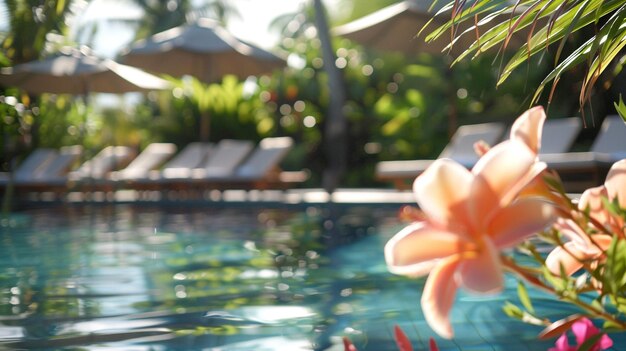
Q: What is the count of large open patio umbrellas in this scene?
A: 3